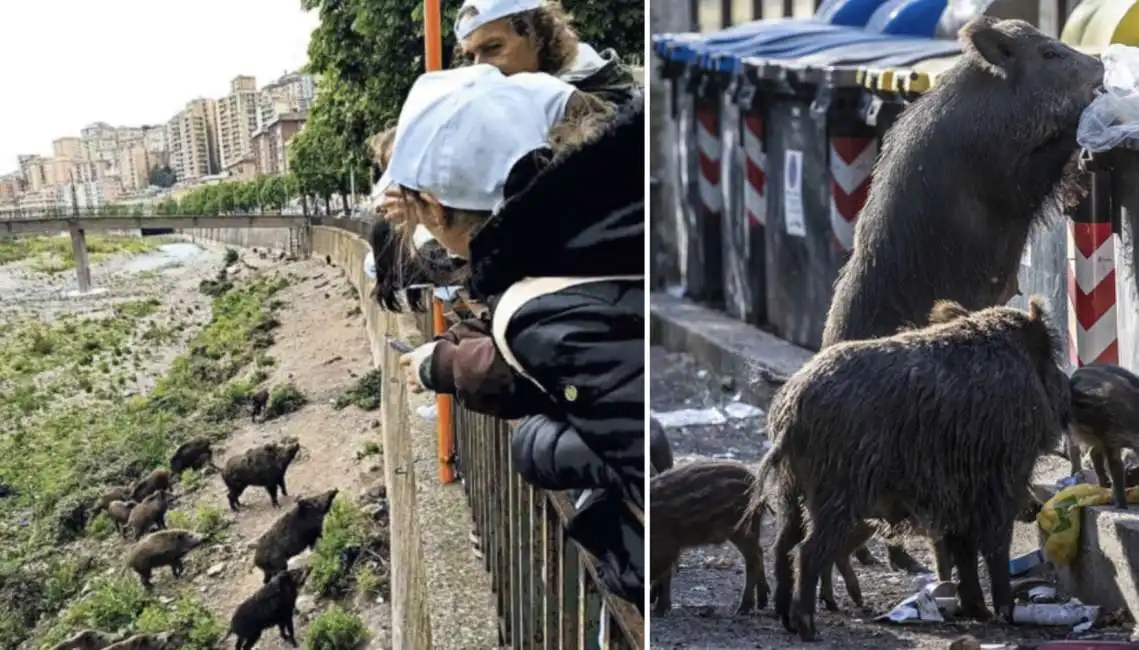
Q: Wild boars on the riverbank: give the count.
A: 12